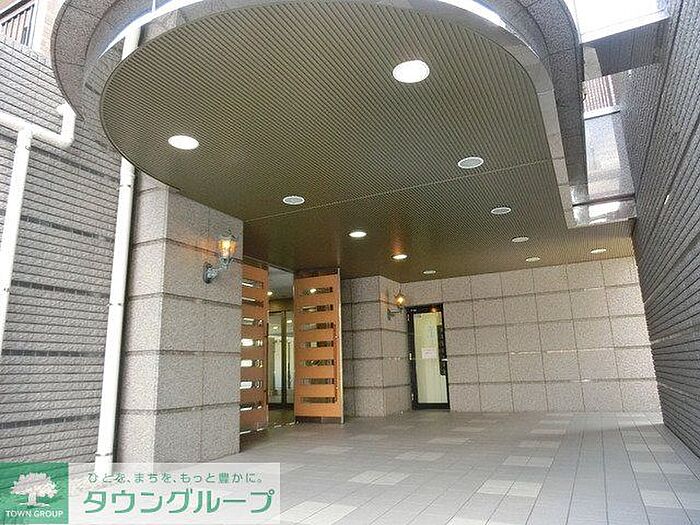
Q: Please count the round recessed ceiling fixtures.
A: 11